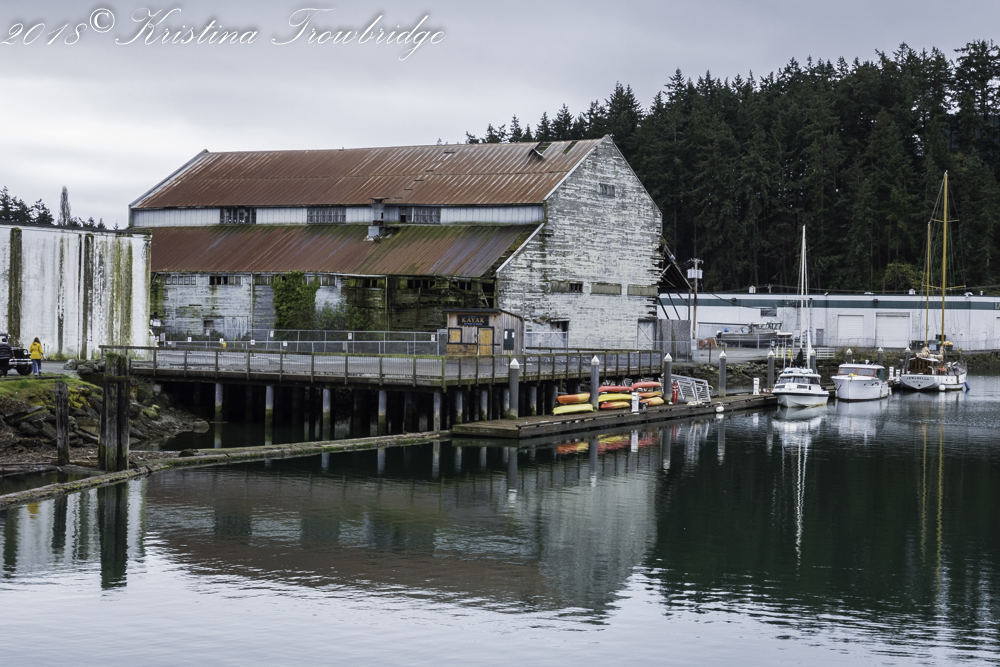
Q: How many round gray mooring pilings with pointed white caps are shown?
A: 9